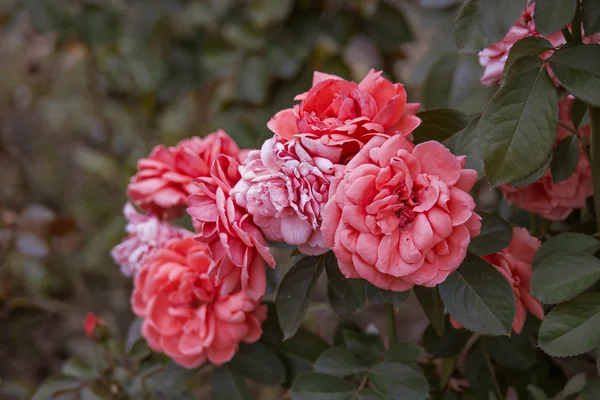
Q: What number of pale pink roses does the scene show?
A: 2